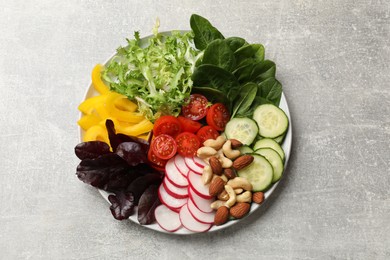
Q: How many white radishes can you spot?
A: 11